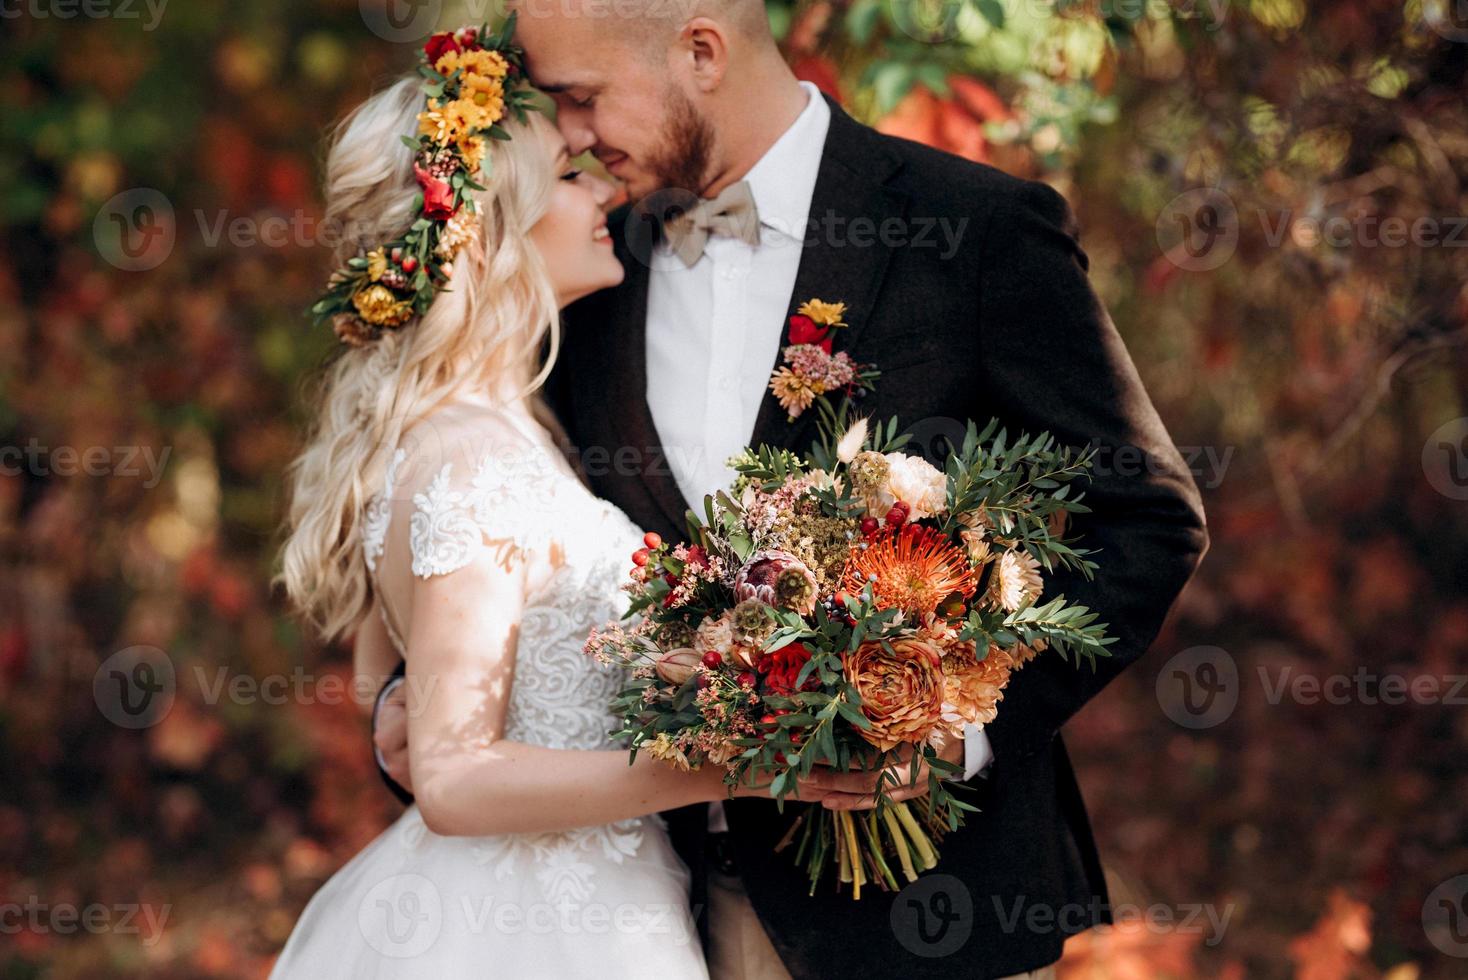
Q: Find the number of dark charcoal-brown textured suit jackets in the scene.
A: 1